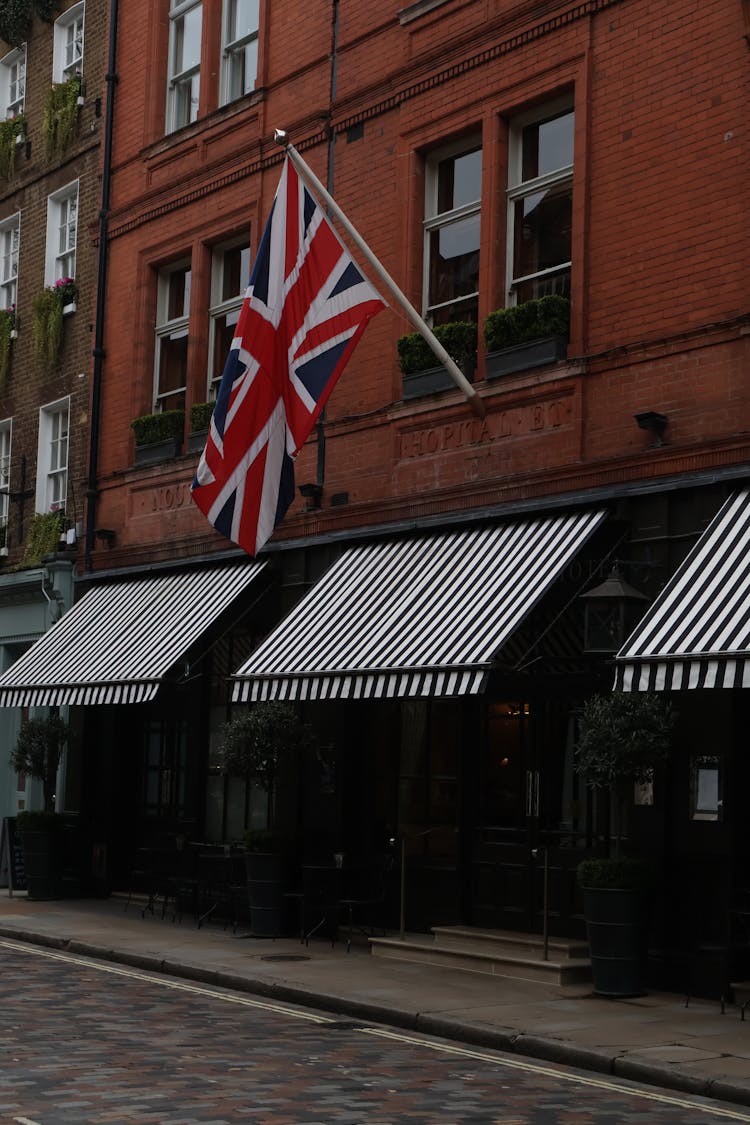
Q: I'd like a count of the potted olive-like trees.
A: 3